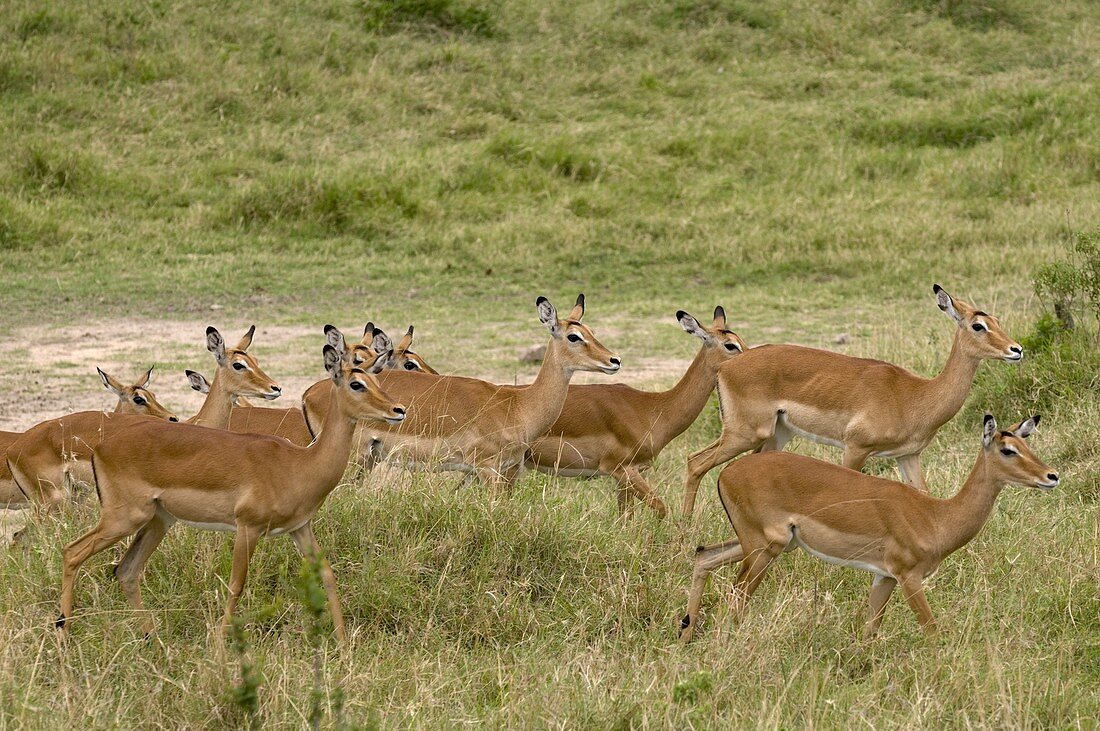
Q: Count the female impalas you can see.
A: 10